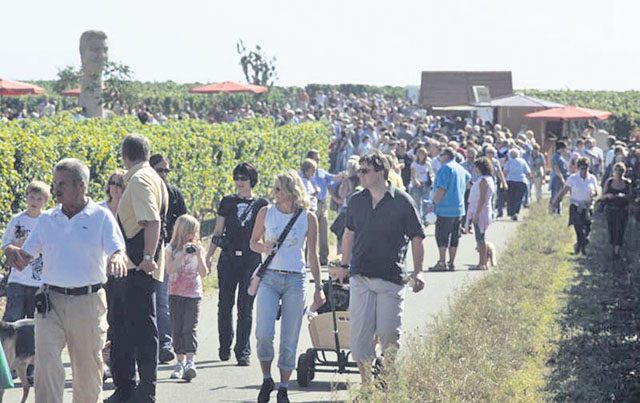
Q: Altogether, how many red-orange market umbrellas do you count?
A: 4